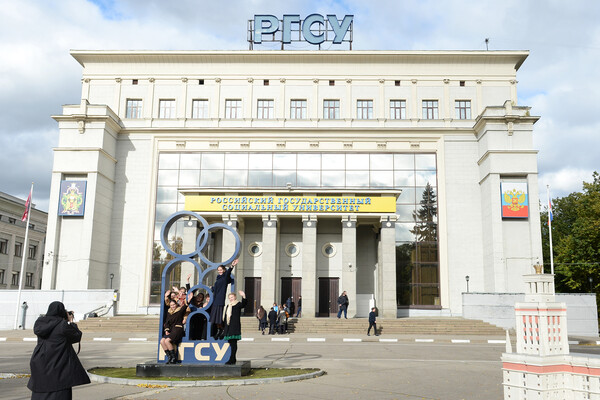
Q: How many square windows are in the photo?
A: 11